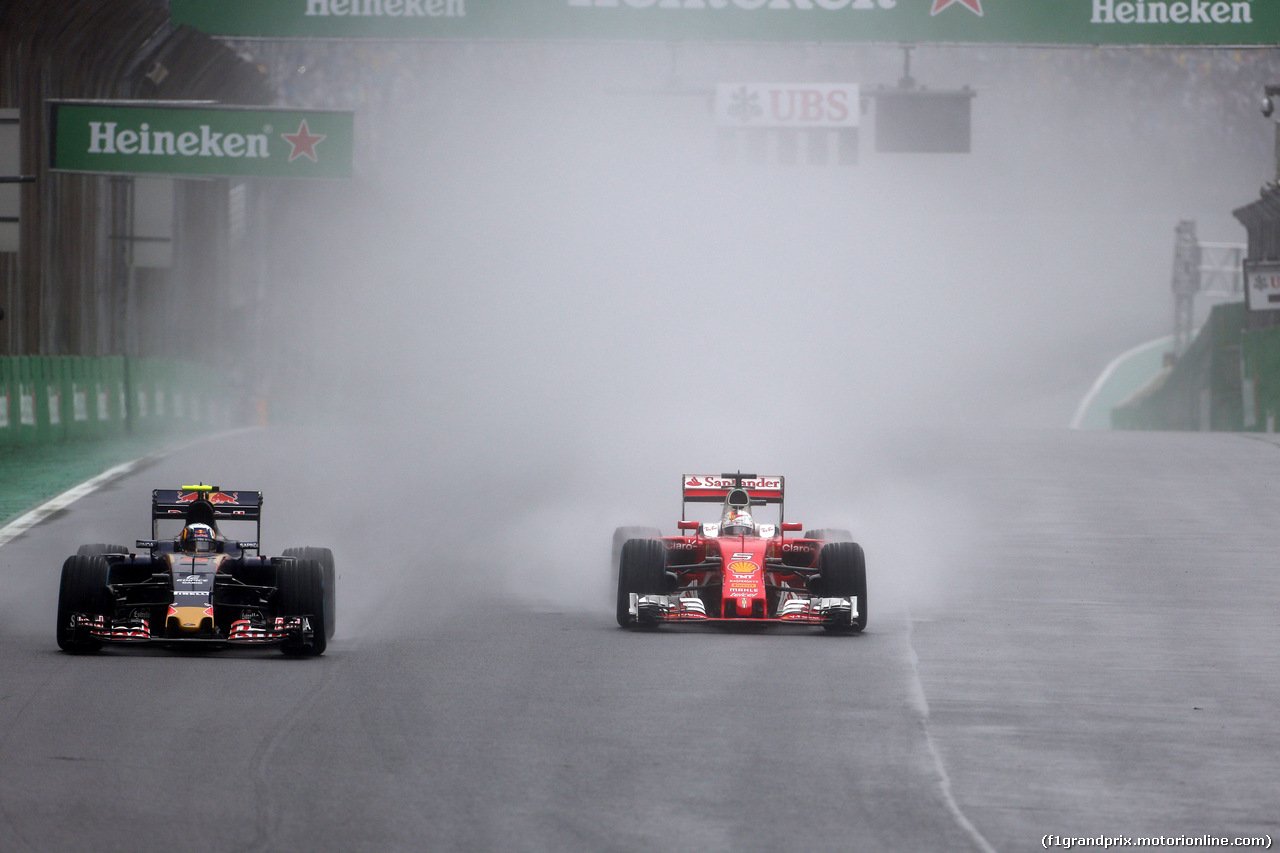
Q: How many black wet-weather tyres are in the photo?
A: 8